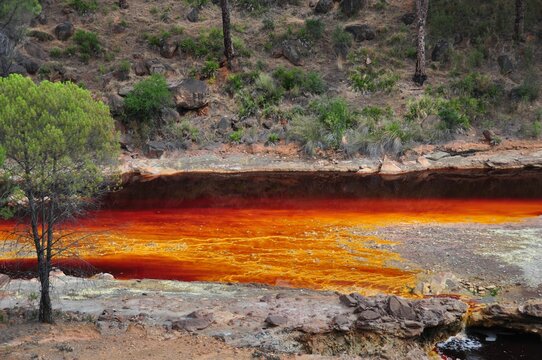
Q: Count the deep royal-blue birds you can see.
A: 0